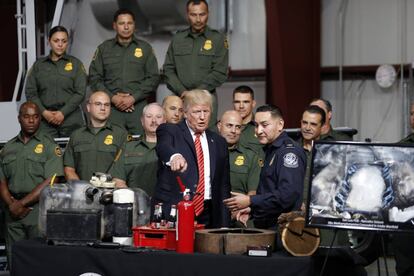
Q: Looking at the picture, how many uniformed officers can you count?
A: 13